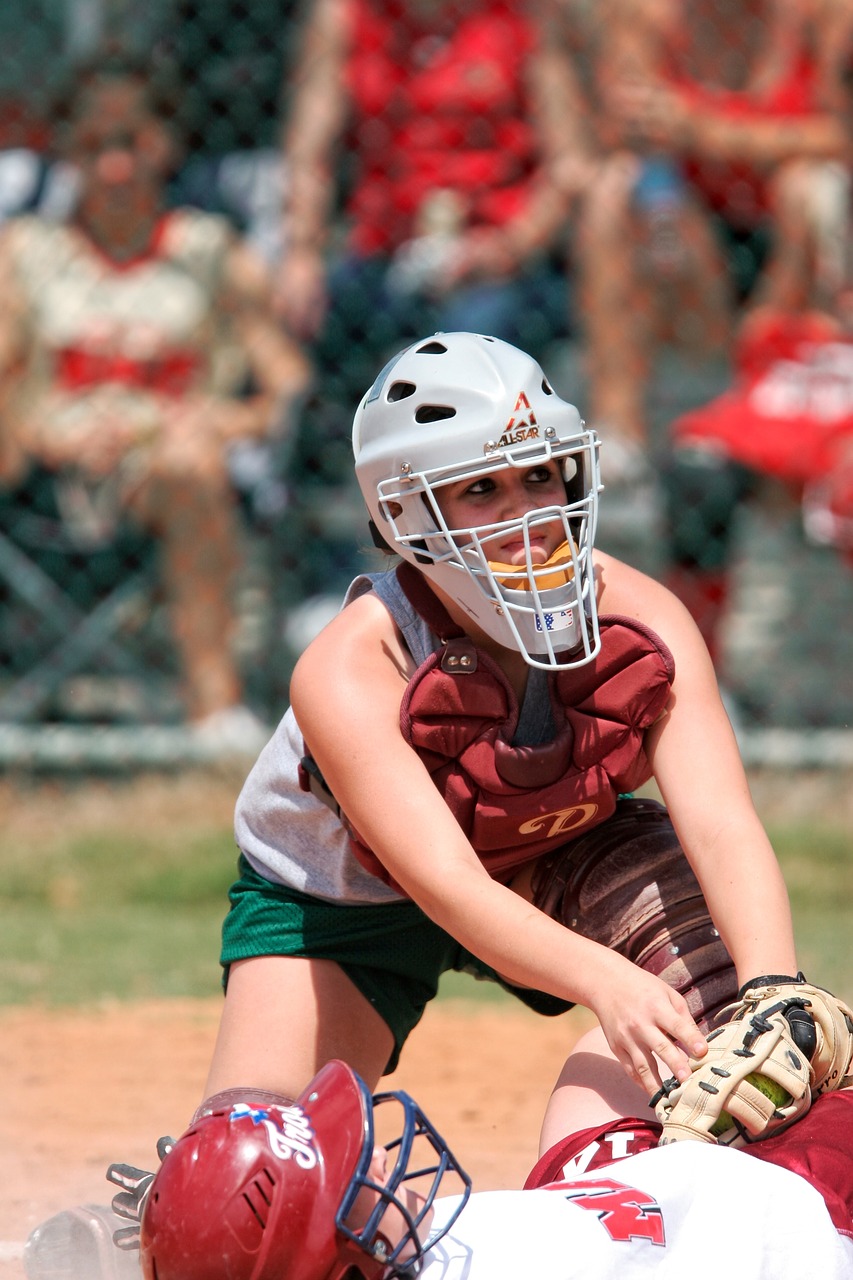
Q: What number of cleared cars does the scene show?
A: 0